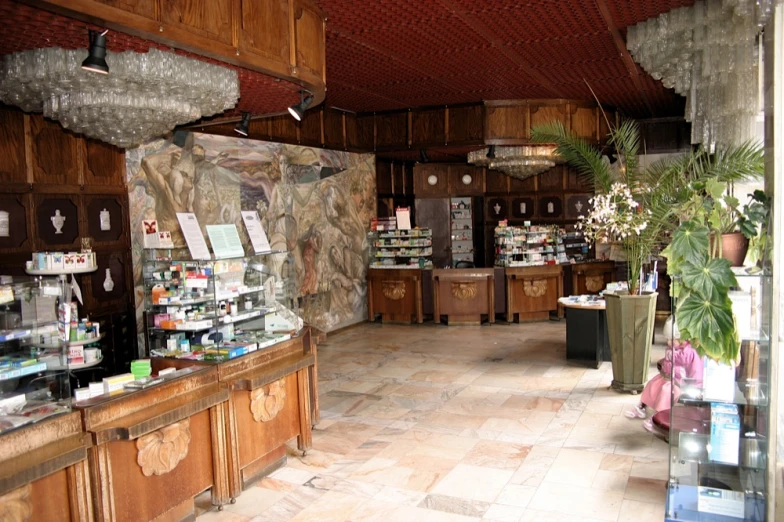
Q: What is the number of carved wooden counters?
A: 7